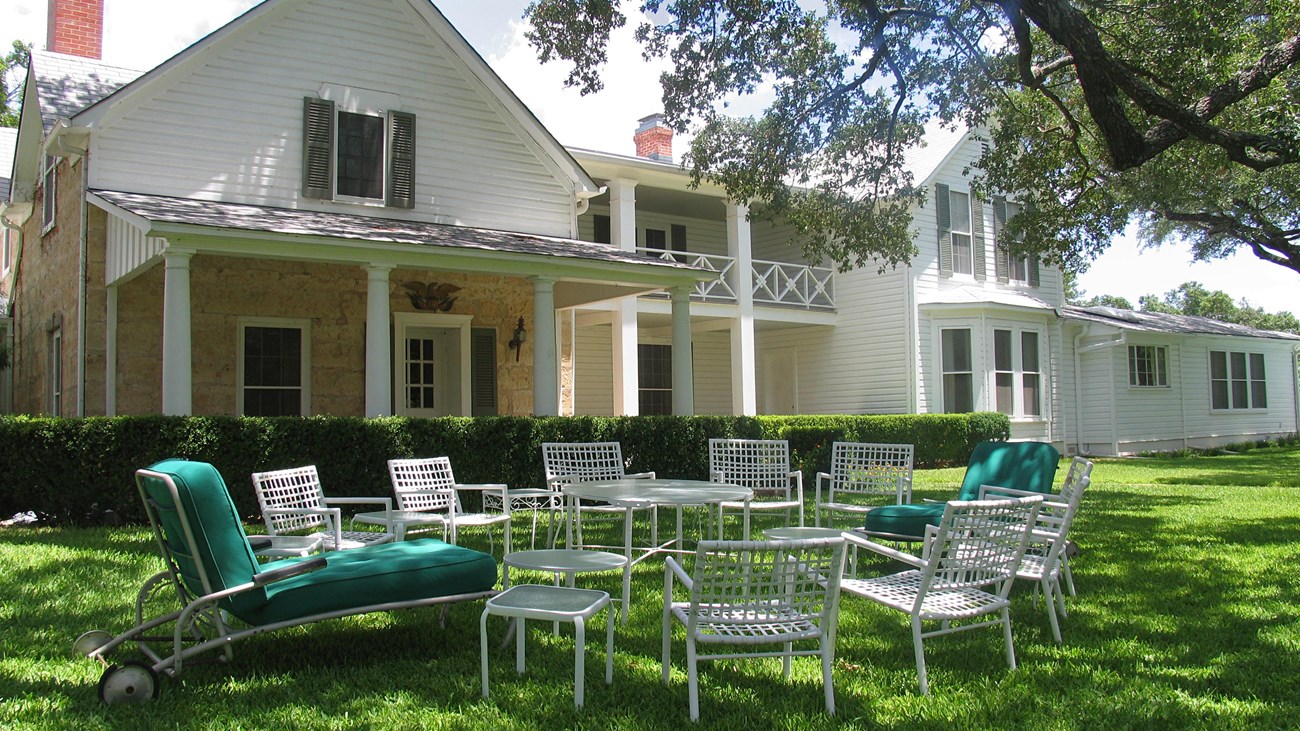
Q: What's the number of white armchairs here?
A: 9